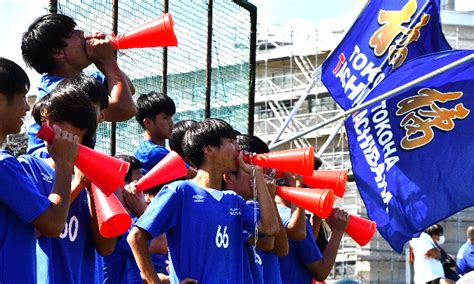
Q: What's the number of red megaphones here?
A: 8